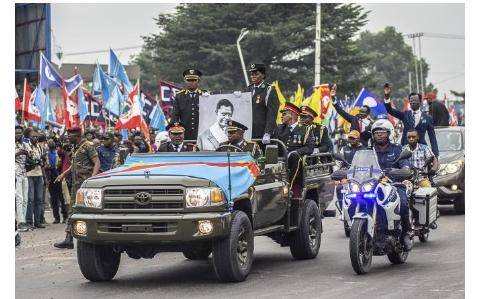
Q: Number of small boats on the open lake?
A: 0